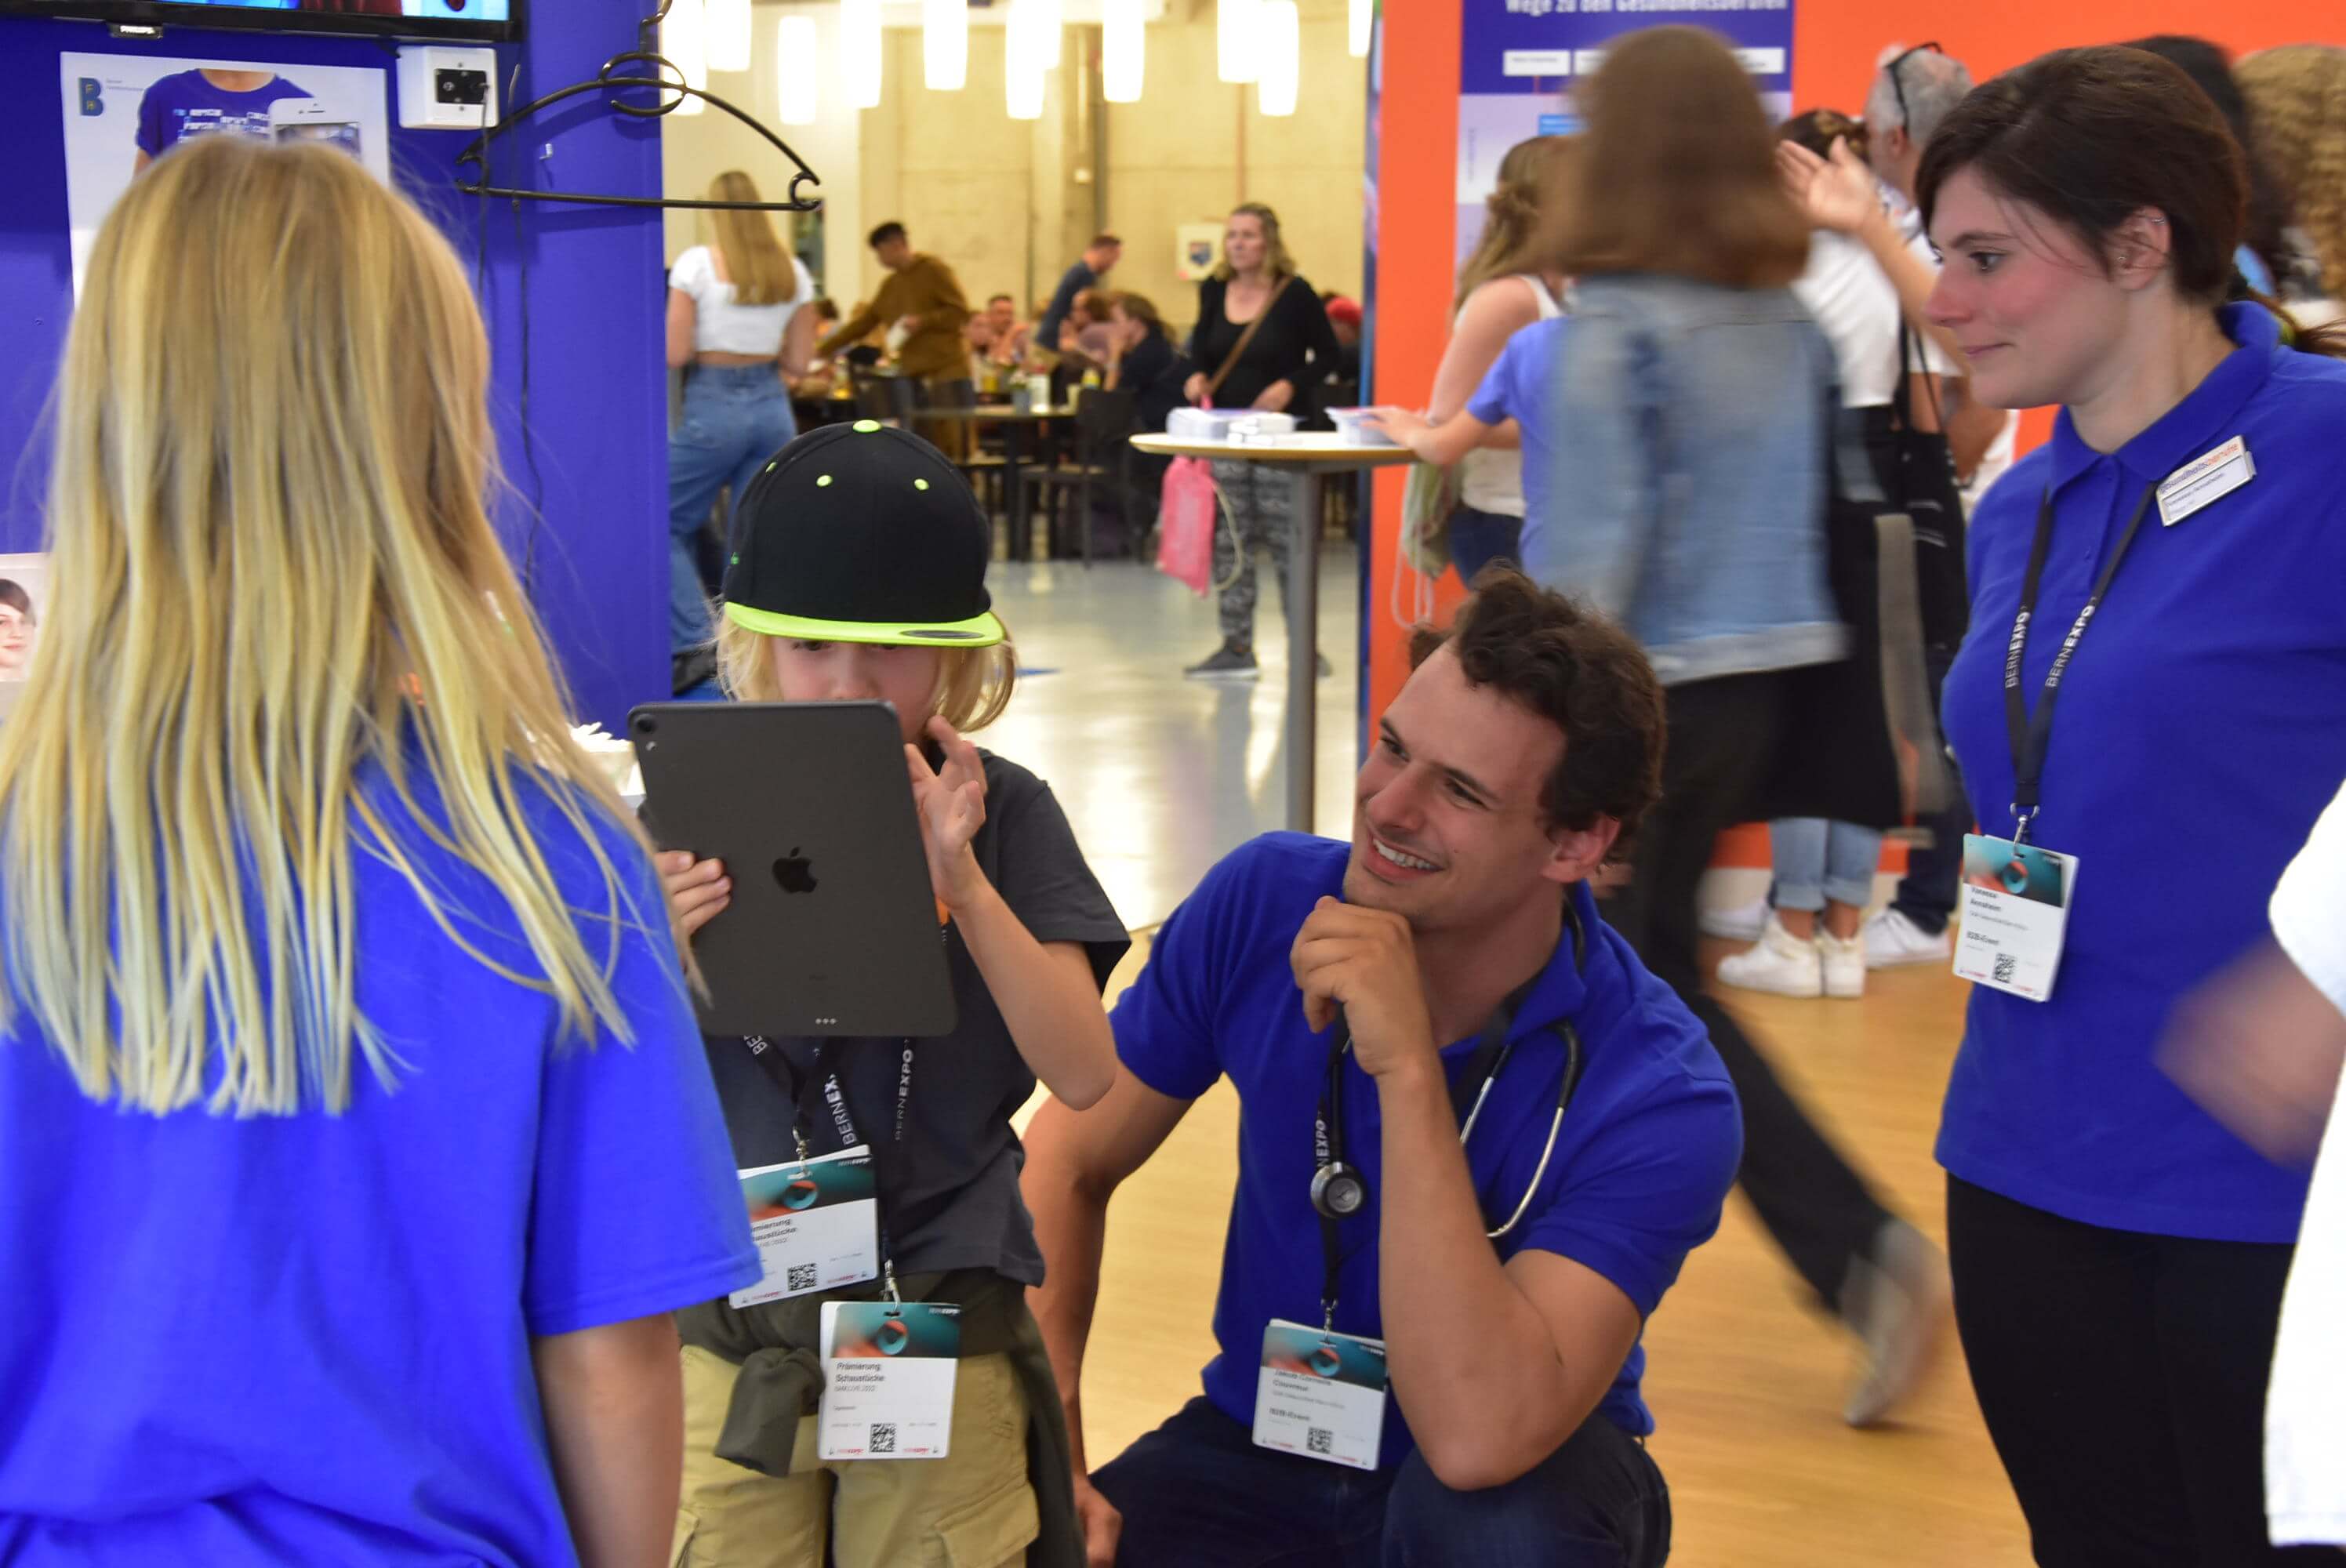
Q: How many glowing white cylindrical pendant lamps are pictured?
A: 11